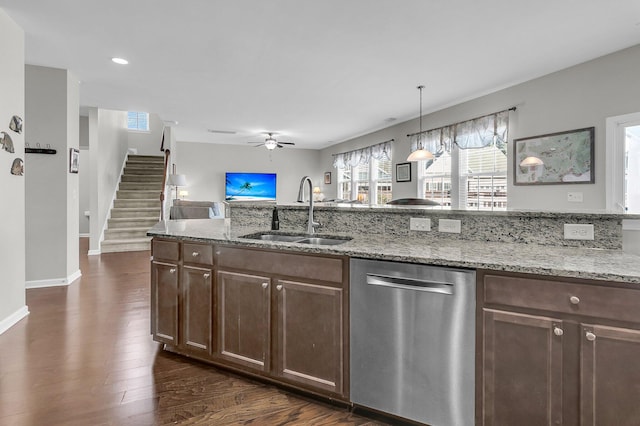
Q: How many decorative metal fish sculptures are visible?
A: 3